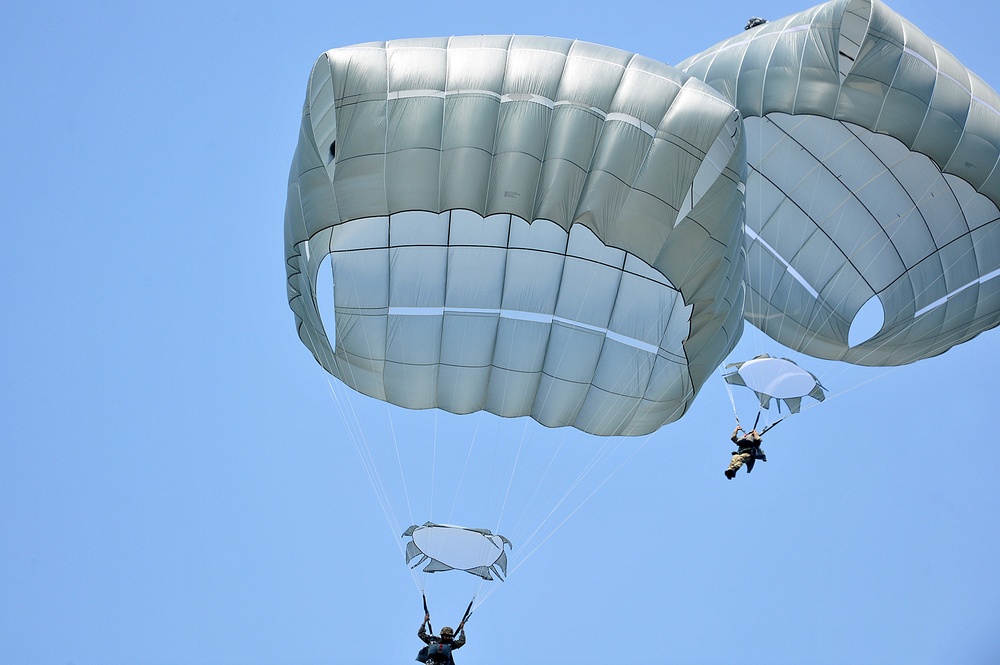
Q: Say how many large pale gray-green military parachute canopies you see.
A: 2